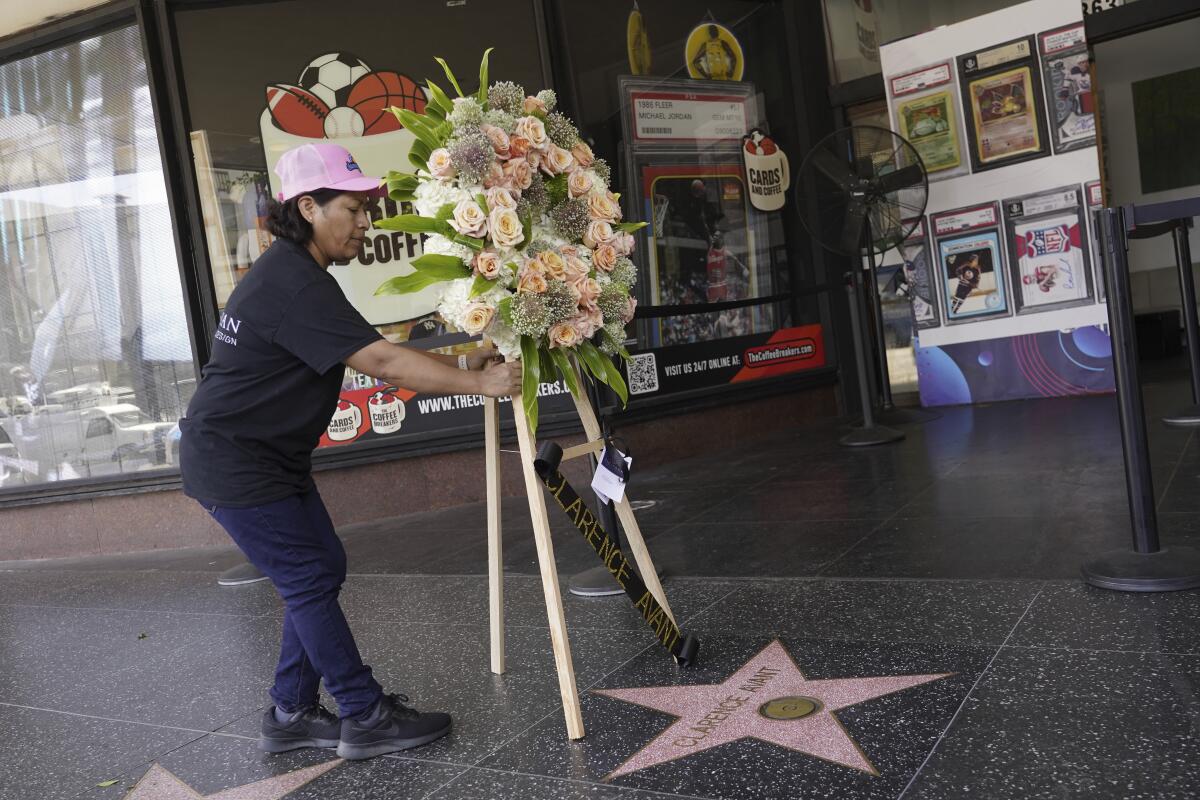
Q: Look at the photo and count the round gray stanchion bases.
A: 5